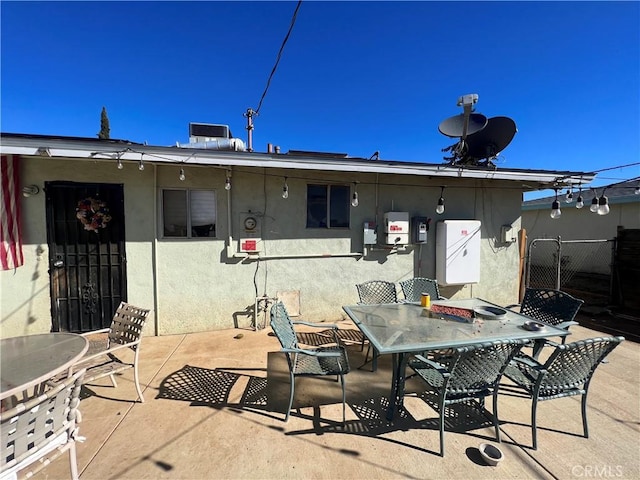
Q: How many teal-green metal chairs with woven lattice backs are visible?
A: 6